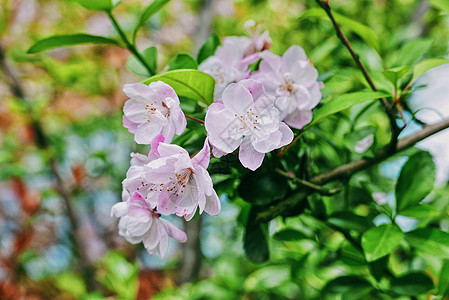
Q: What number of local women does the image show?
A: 0